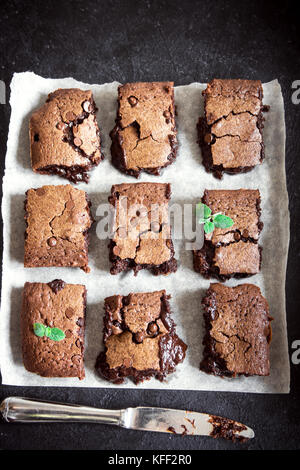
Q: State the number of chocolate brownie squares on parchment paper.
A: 9